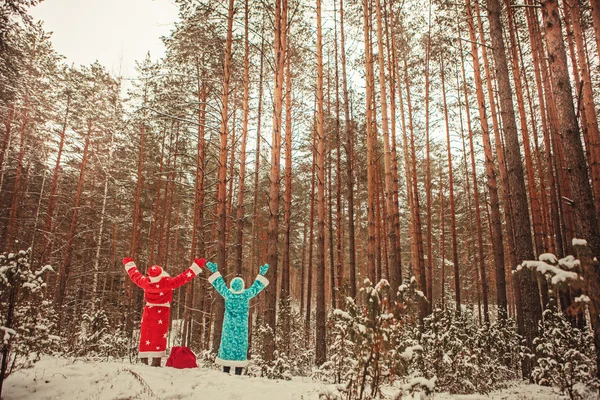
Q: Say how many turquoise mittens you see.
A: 2